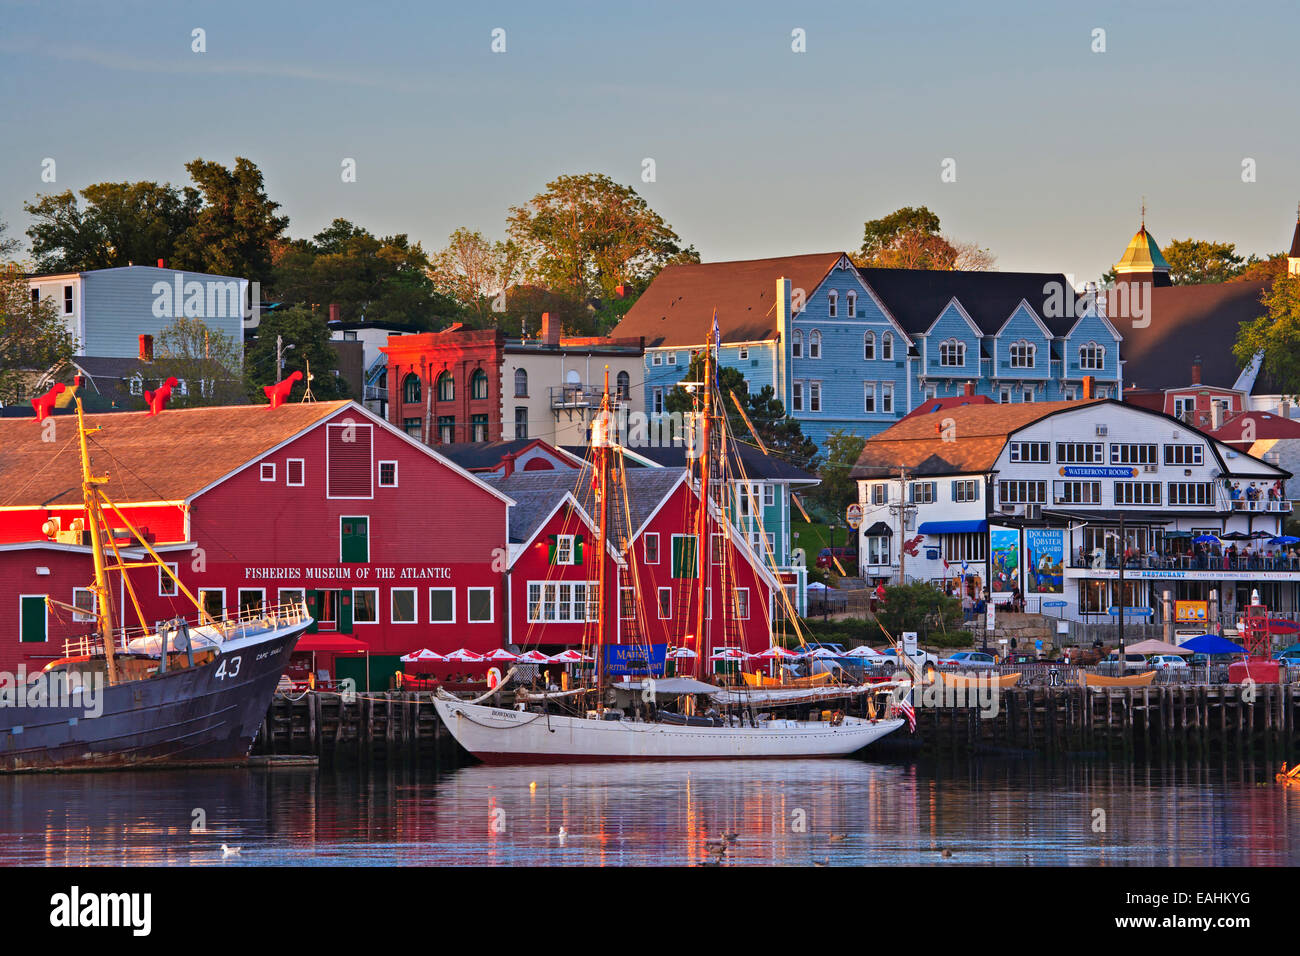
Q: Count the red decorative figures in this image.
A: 3